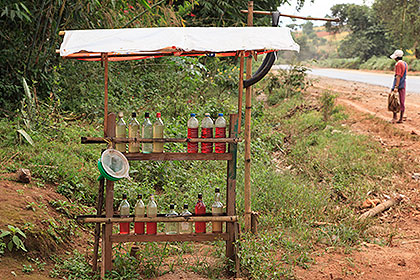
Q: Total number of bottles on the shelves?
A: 14